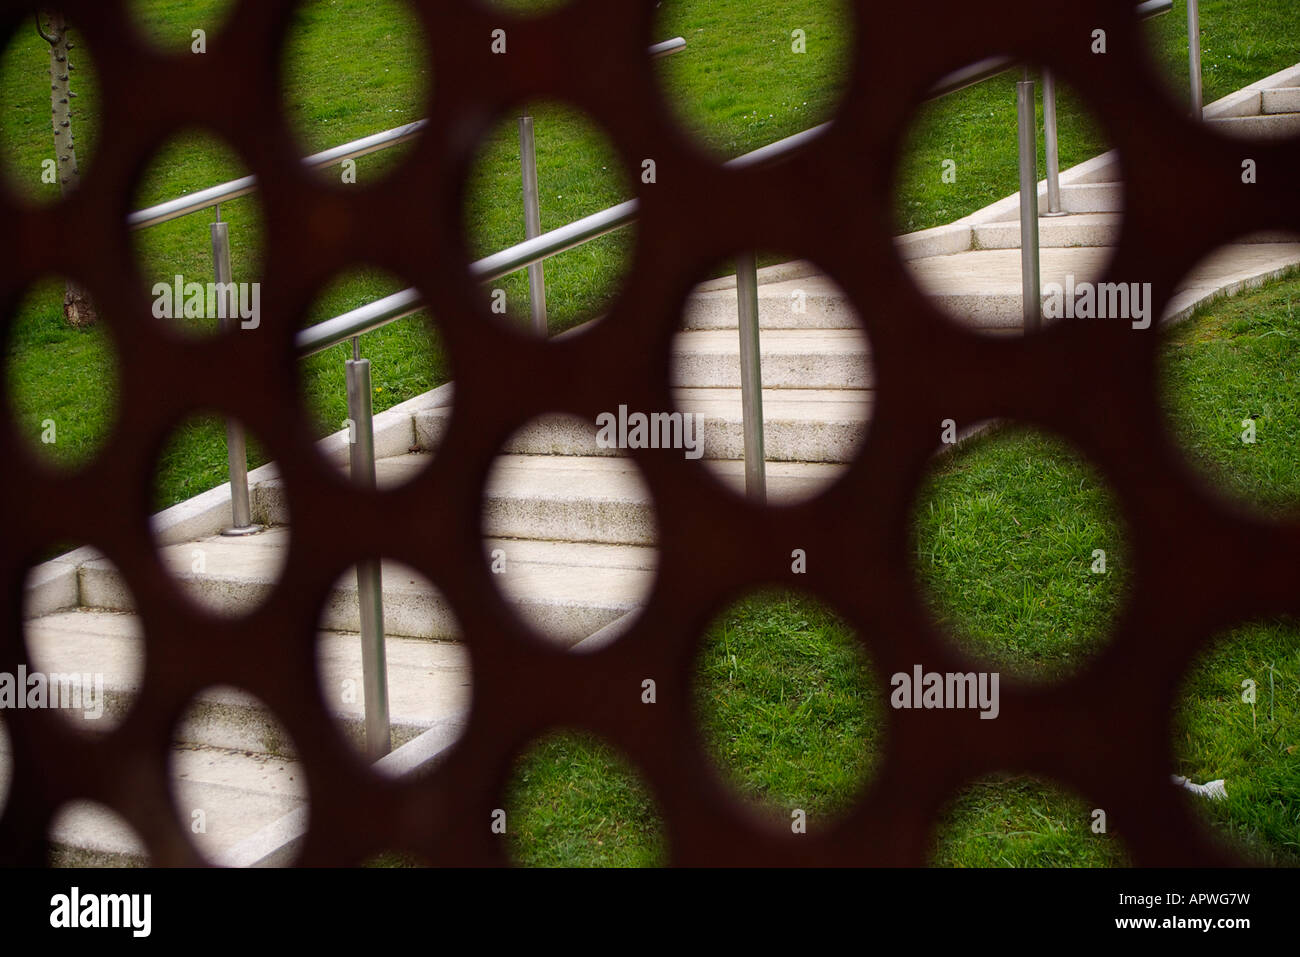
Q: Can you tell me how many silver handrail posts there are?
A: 7